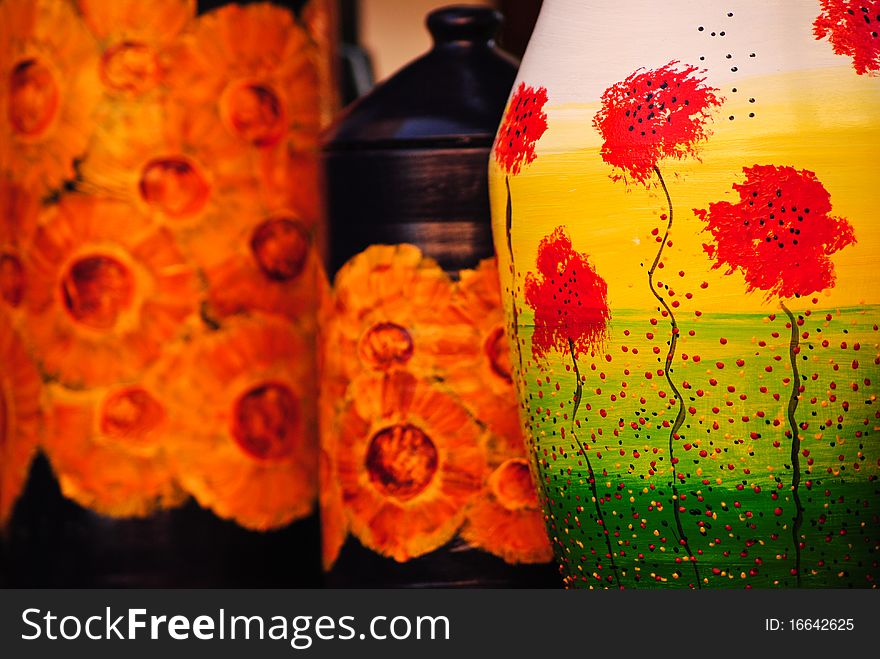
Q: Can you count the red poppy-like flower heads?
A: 5